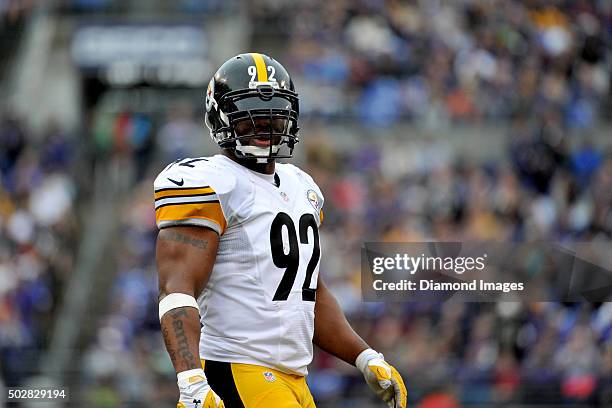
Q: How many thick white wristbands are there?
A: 1